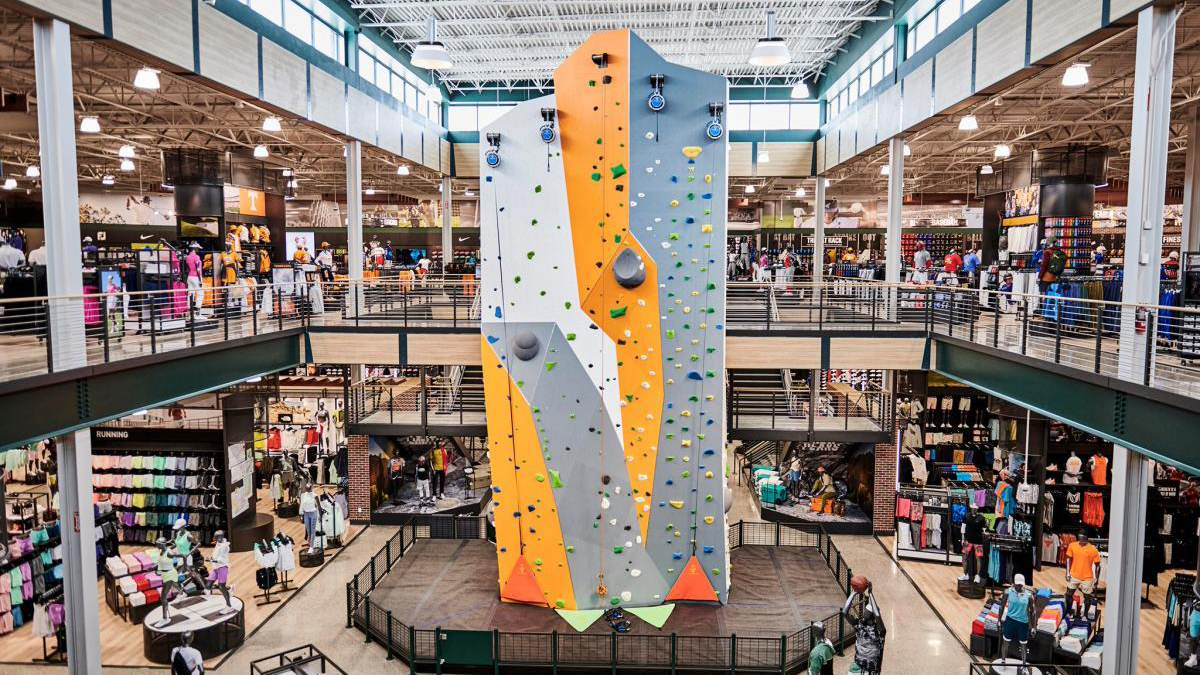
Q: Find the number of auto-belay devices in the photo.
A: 4